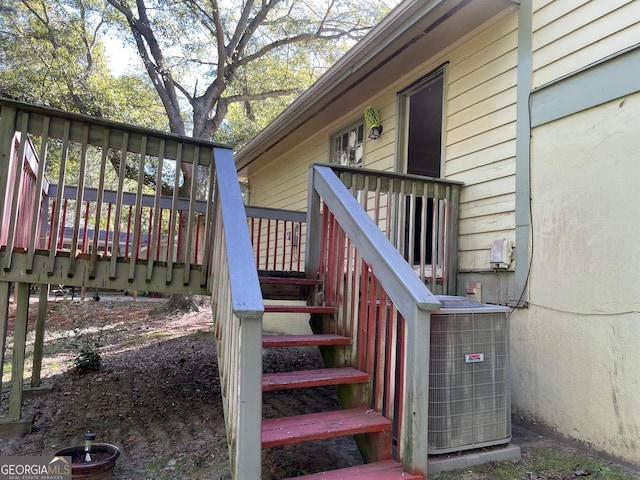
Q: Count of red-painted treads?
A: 6